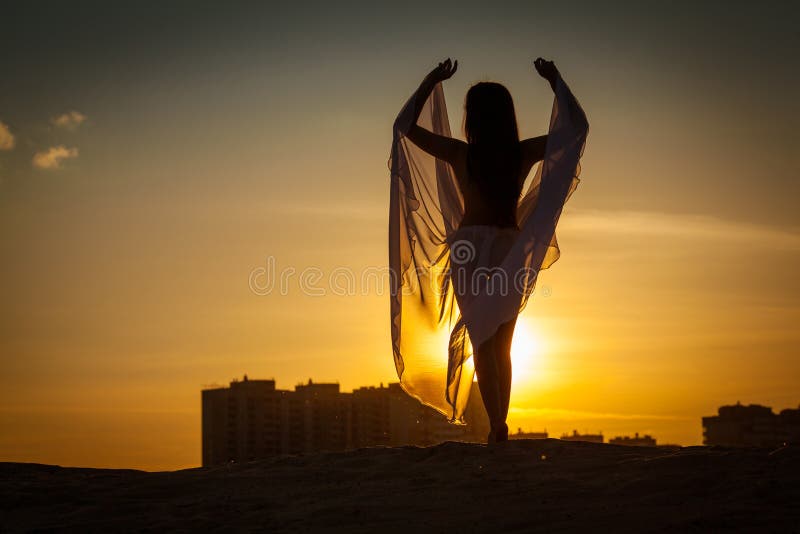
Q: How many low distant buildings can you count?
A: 3